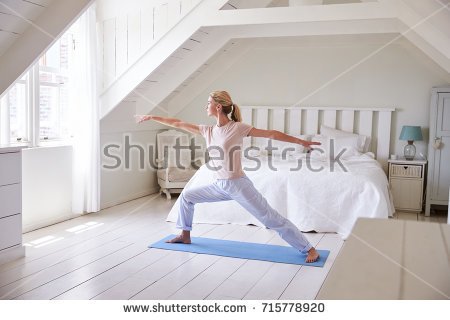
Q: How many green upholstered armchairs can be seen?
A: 0